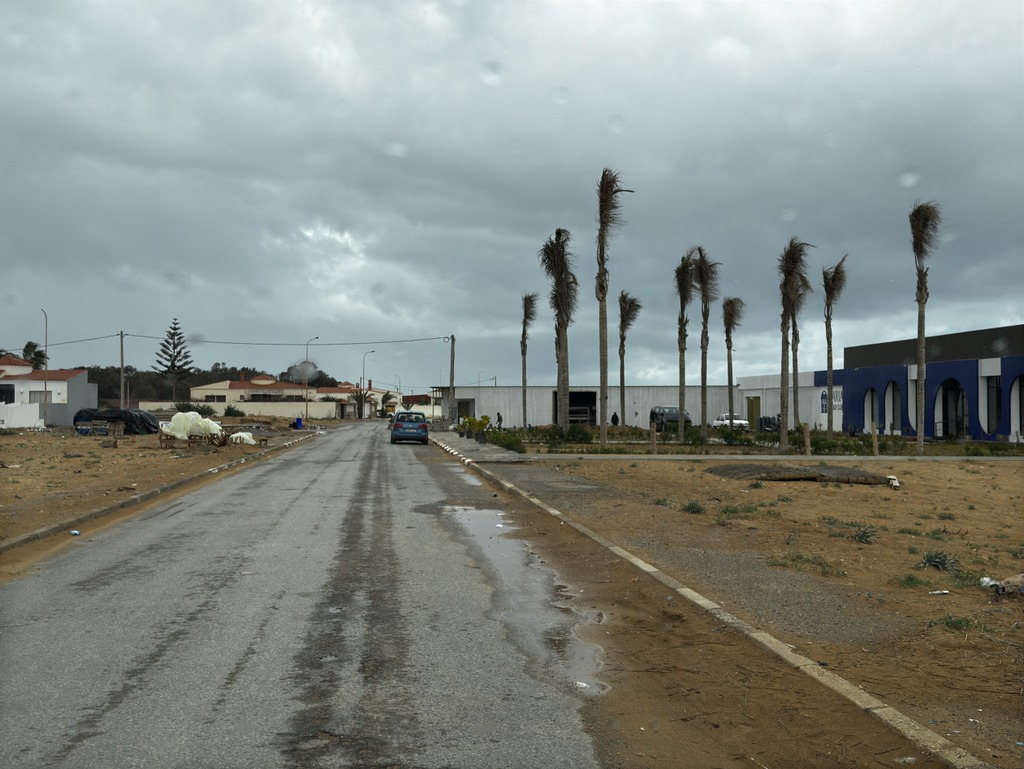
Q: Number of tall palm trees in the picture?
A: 11